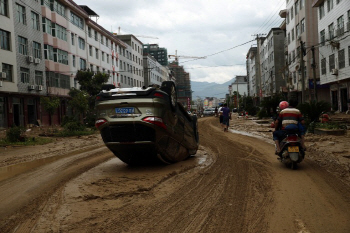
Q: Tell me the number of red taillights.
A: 3